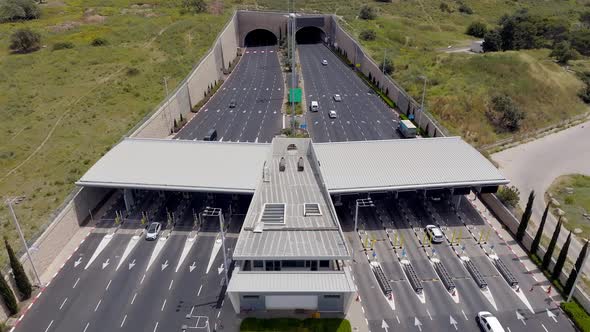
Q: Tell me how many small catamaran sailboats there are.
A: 0